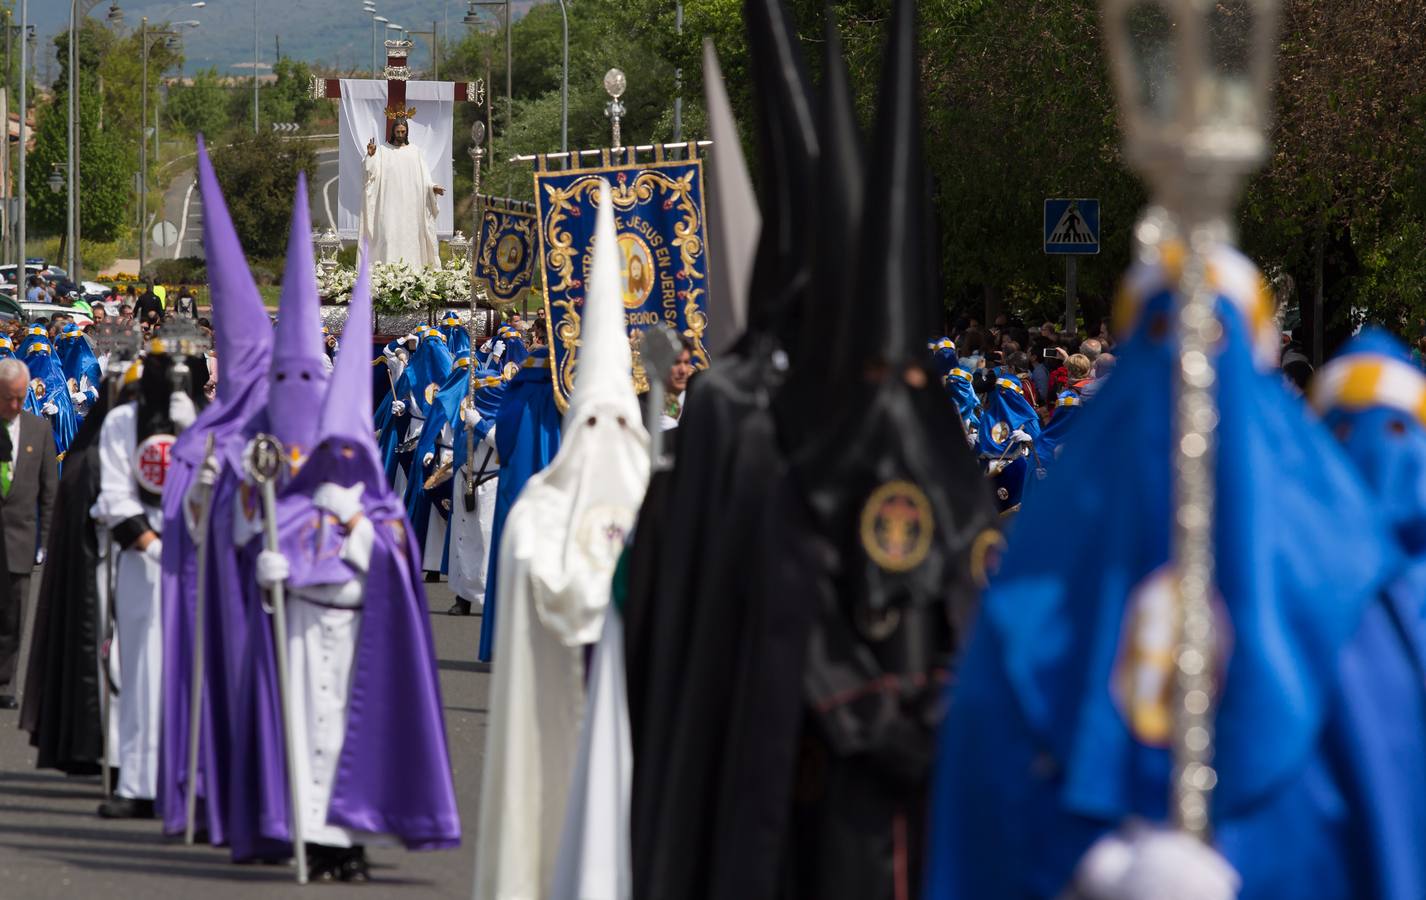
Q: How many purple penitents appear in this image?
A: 3